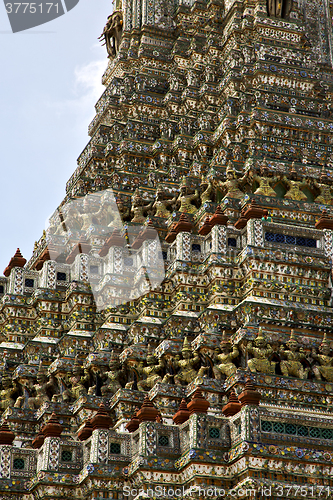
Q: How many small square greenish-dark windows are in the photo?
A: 5